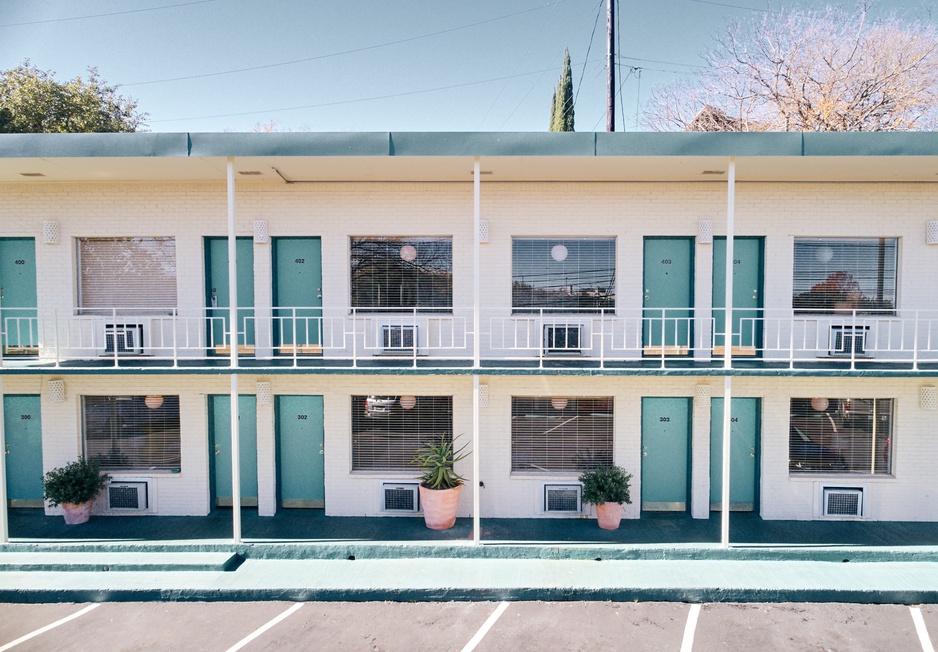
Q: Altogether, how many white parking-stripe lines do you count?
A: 5